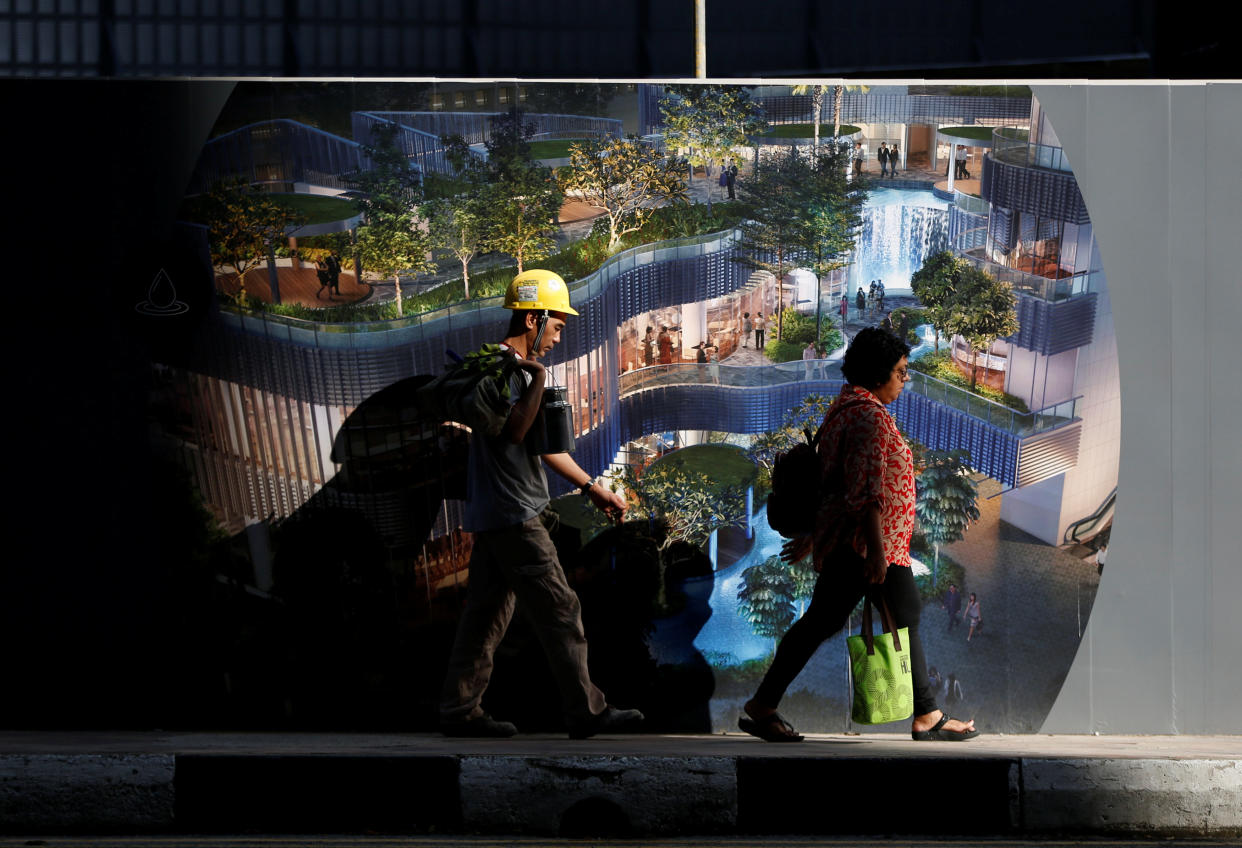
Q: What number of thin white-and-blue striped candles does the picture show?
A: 0